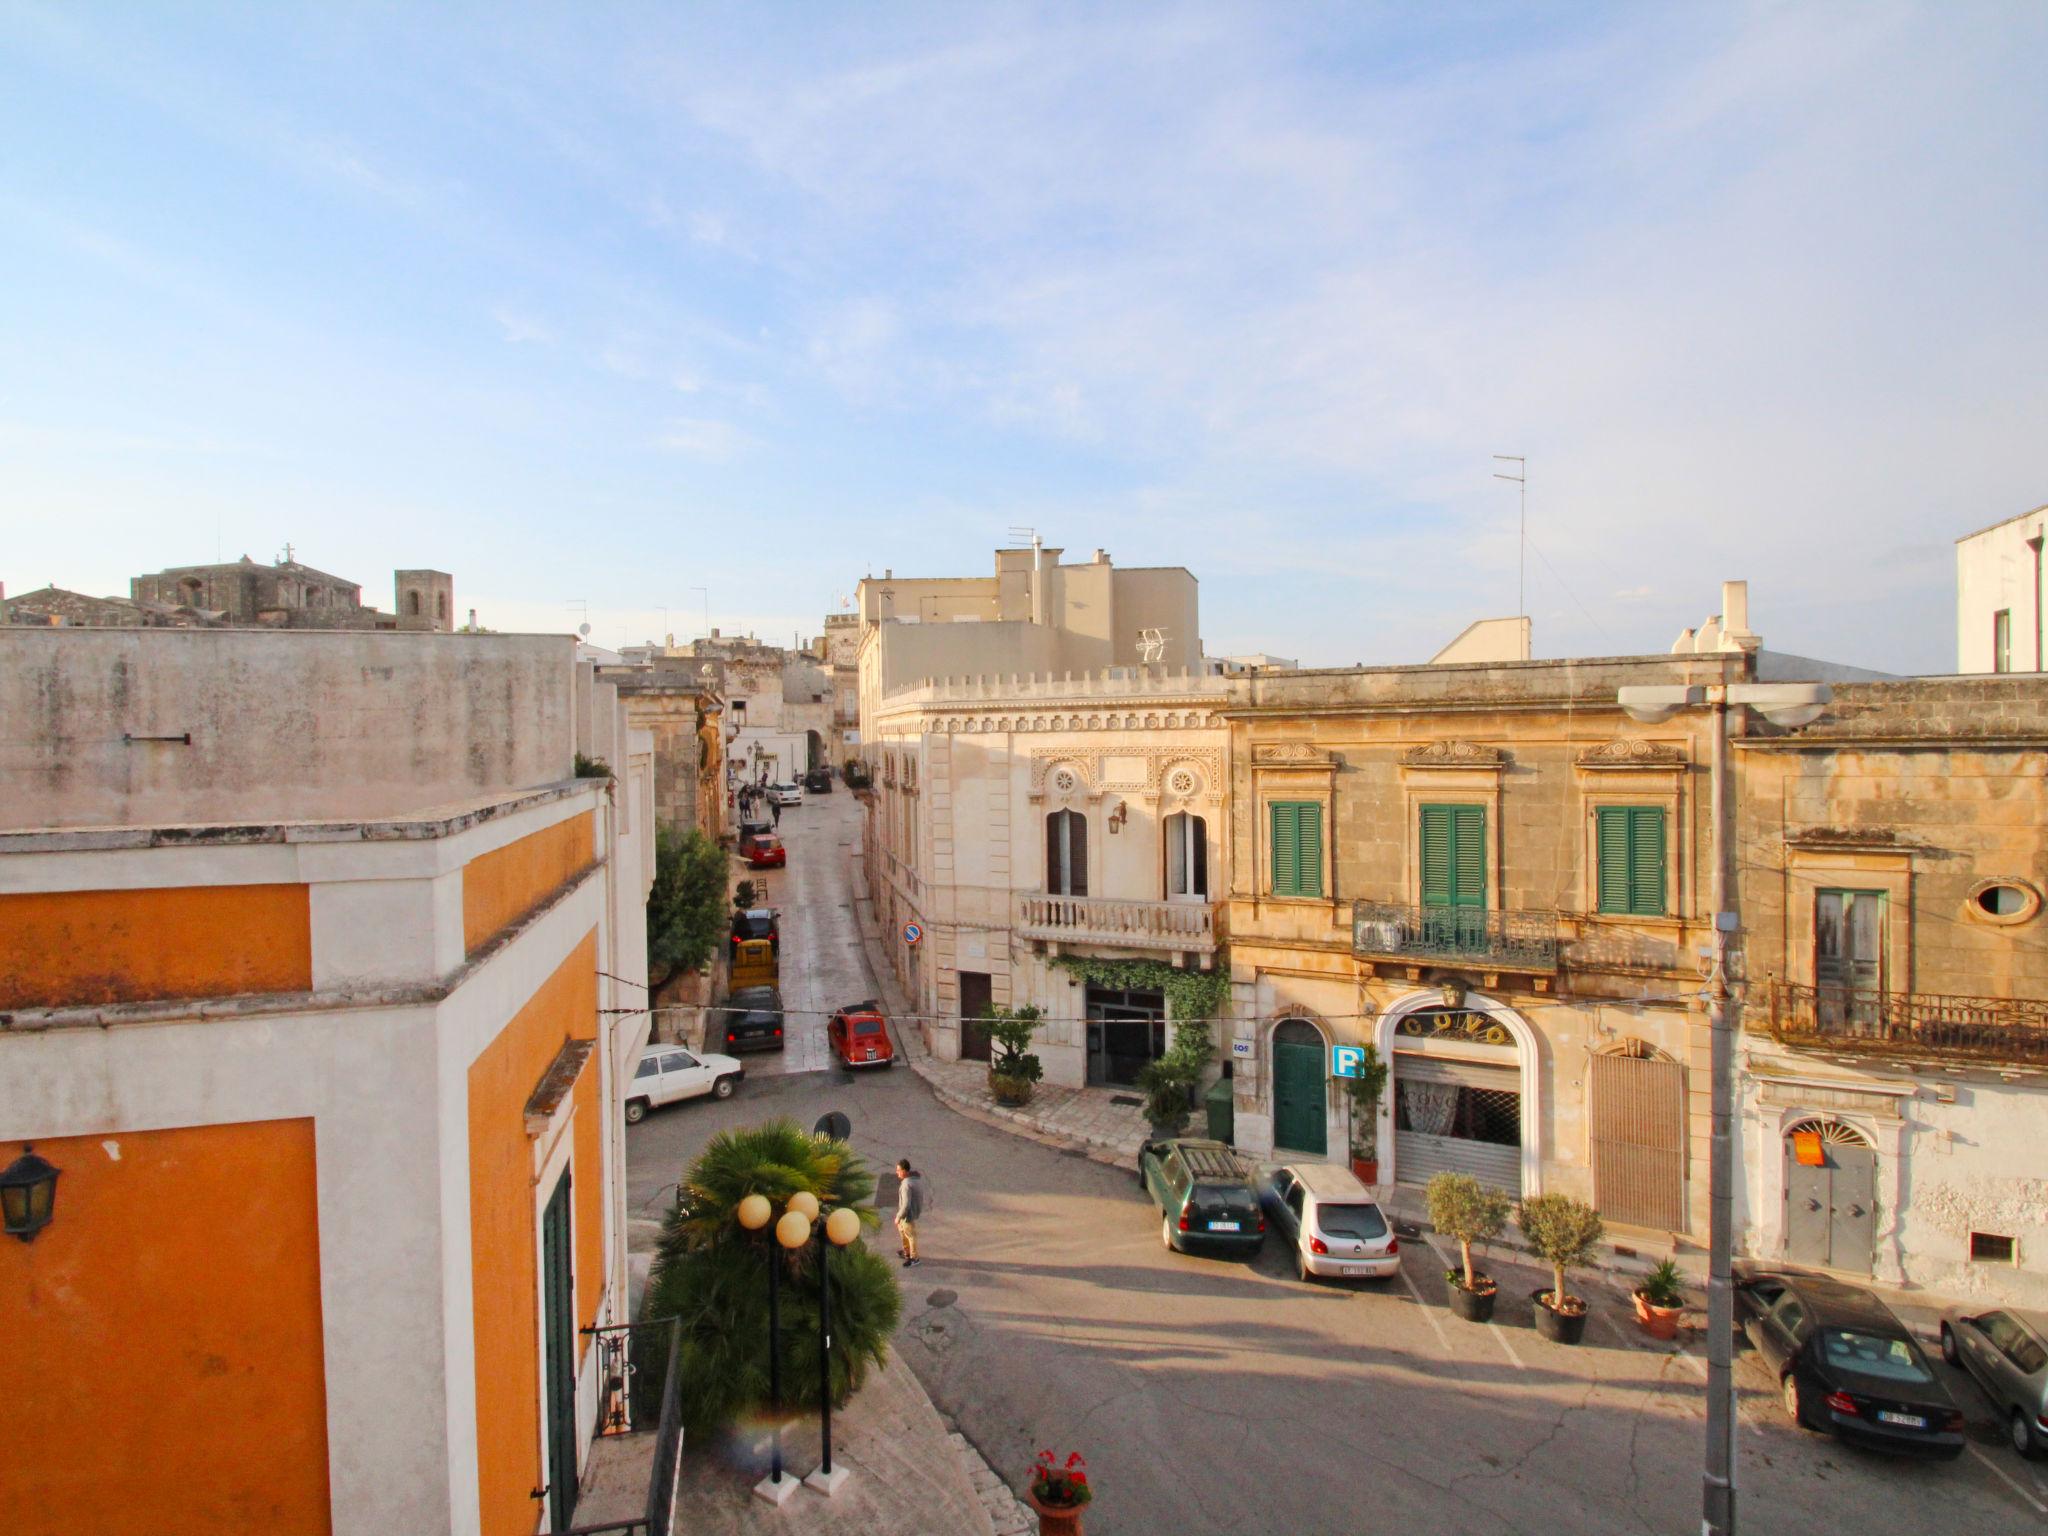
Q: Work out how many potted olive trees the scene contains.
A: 2